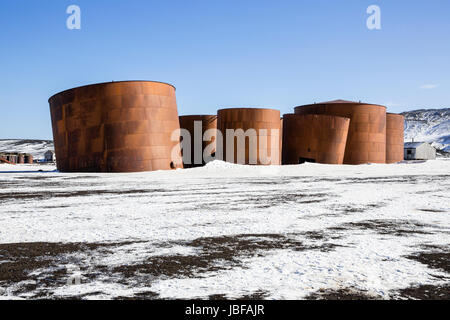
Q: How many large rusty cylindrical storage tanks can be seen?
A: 6